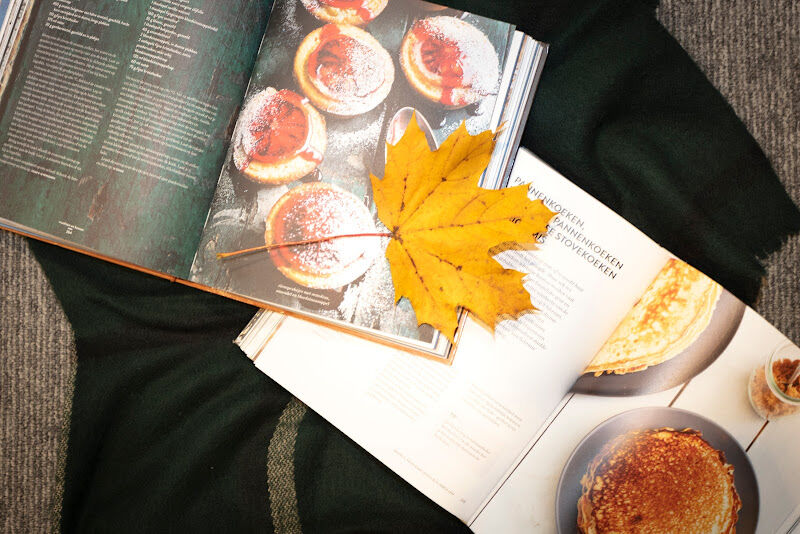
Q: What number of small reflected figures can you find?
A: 0